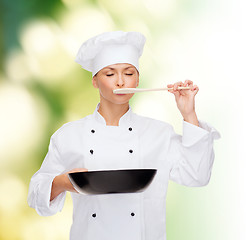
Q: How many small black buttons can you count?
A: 6